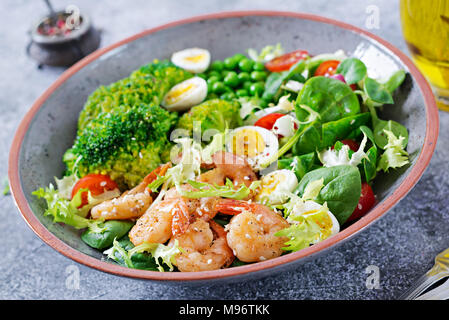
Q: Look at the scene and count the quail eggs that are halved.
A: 5